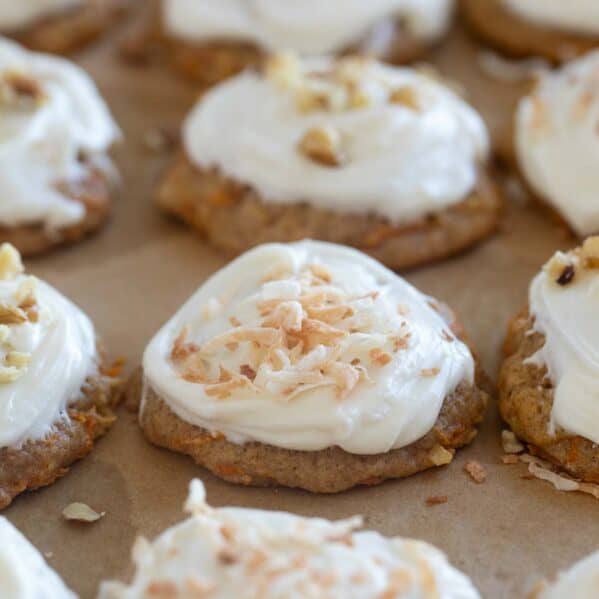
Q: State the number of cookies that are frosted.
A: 12